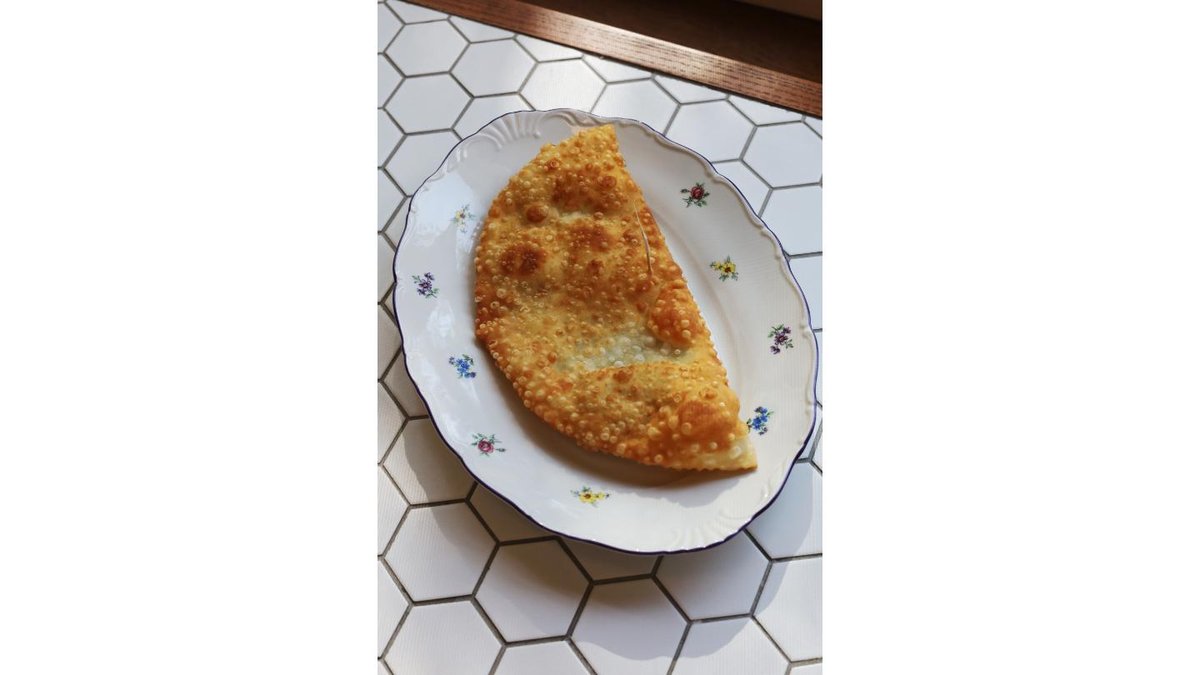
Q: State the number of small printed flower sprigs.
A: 9